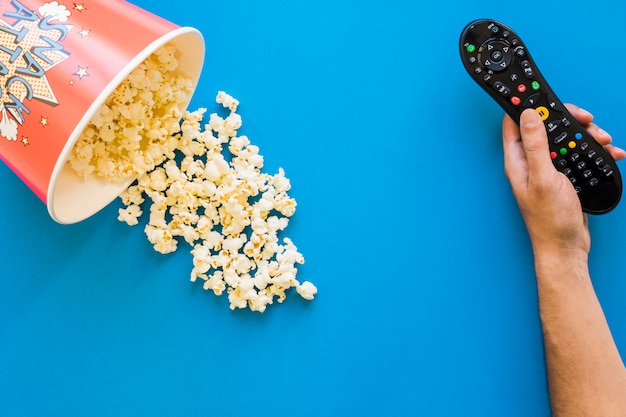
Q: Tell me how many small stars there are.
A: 6